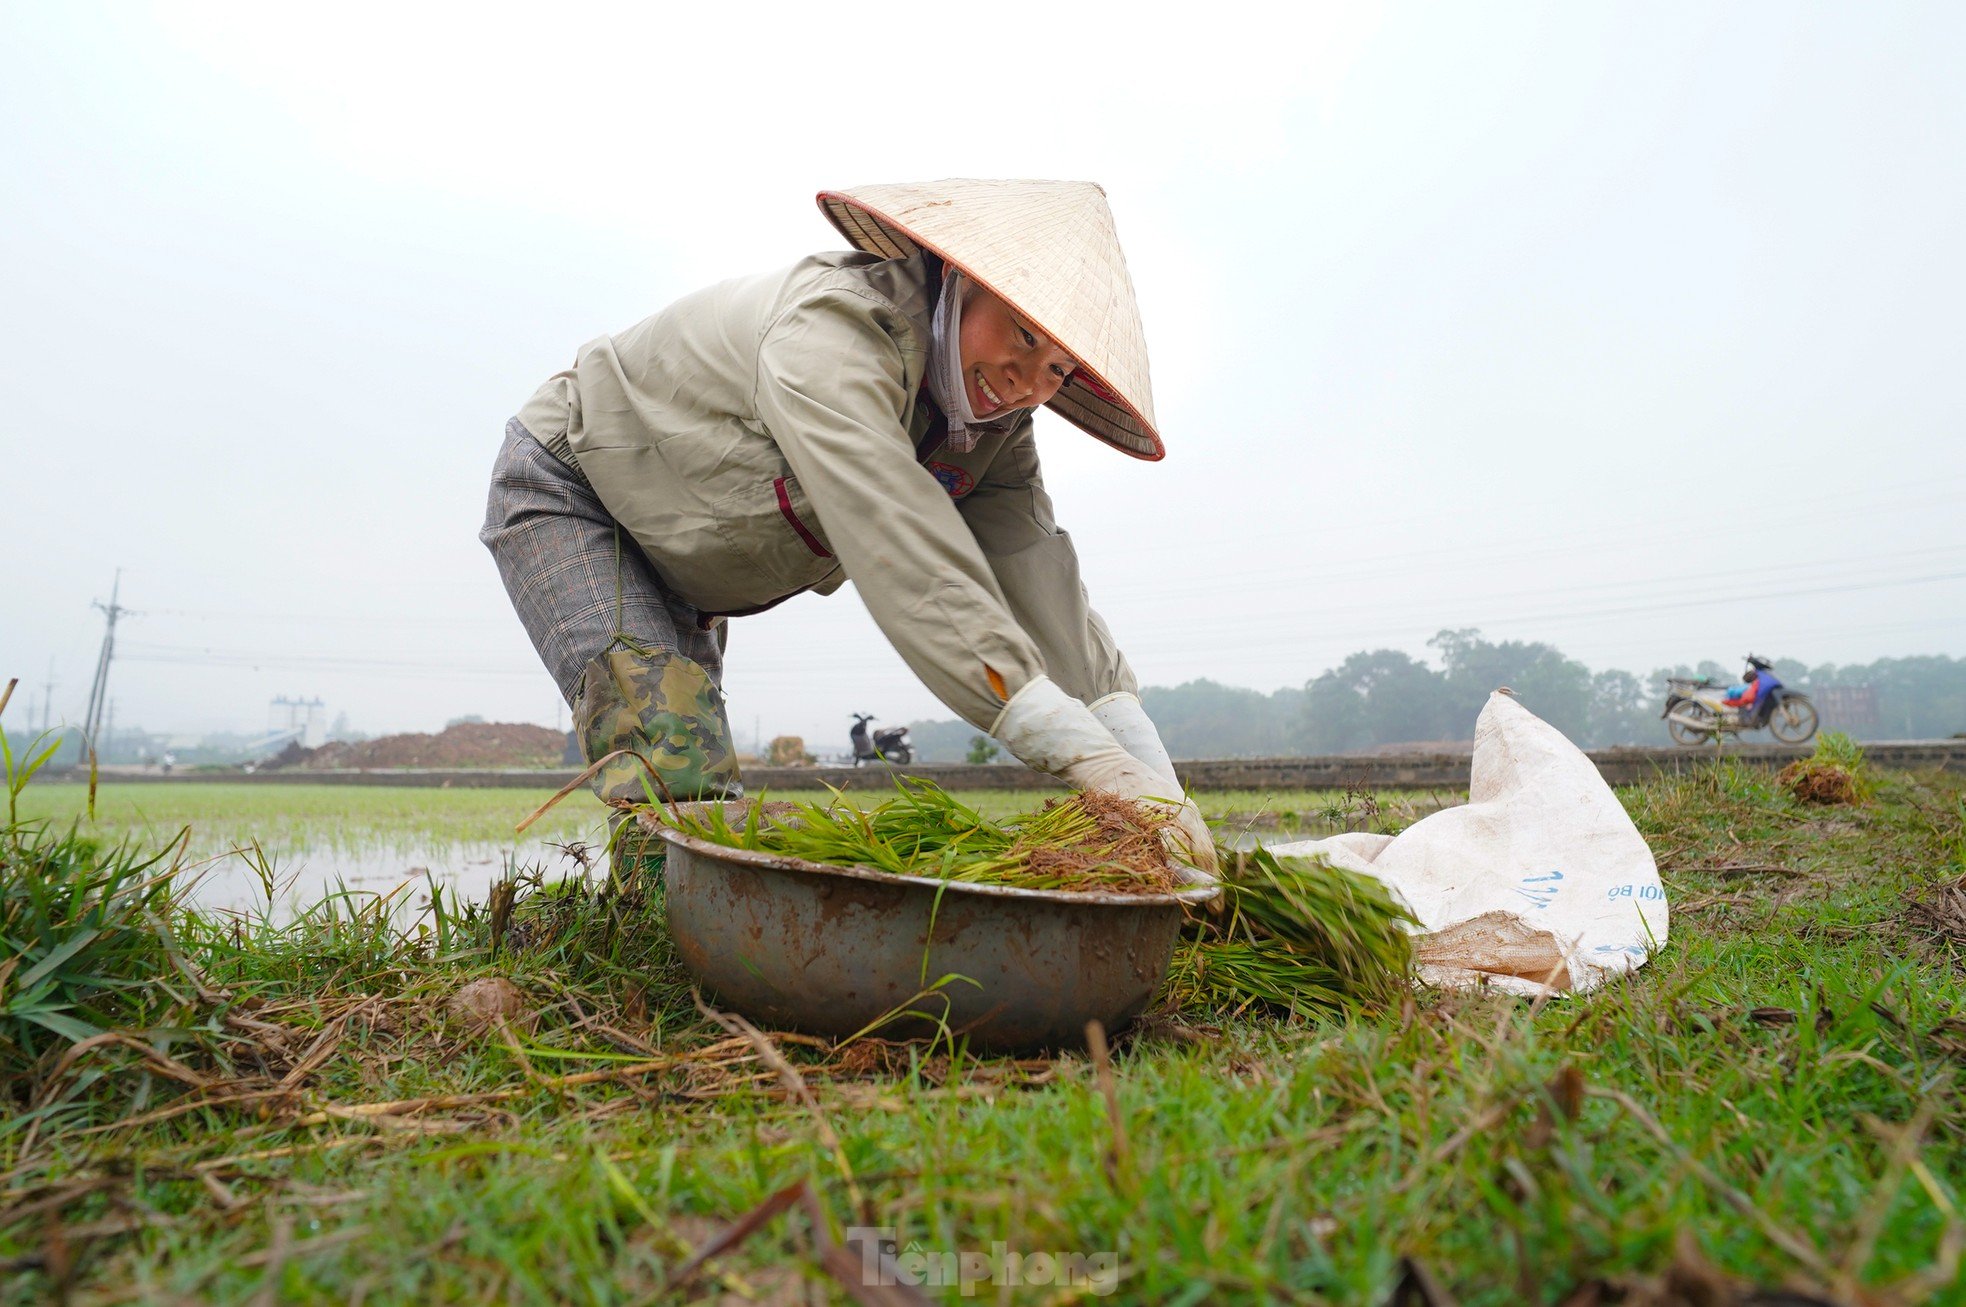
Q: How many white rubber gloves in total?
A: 2